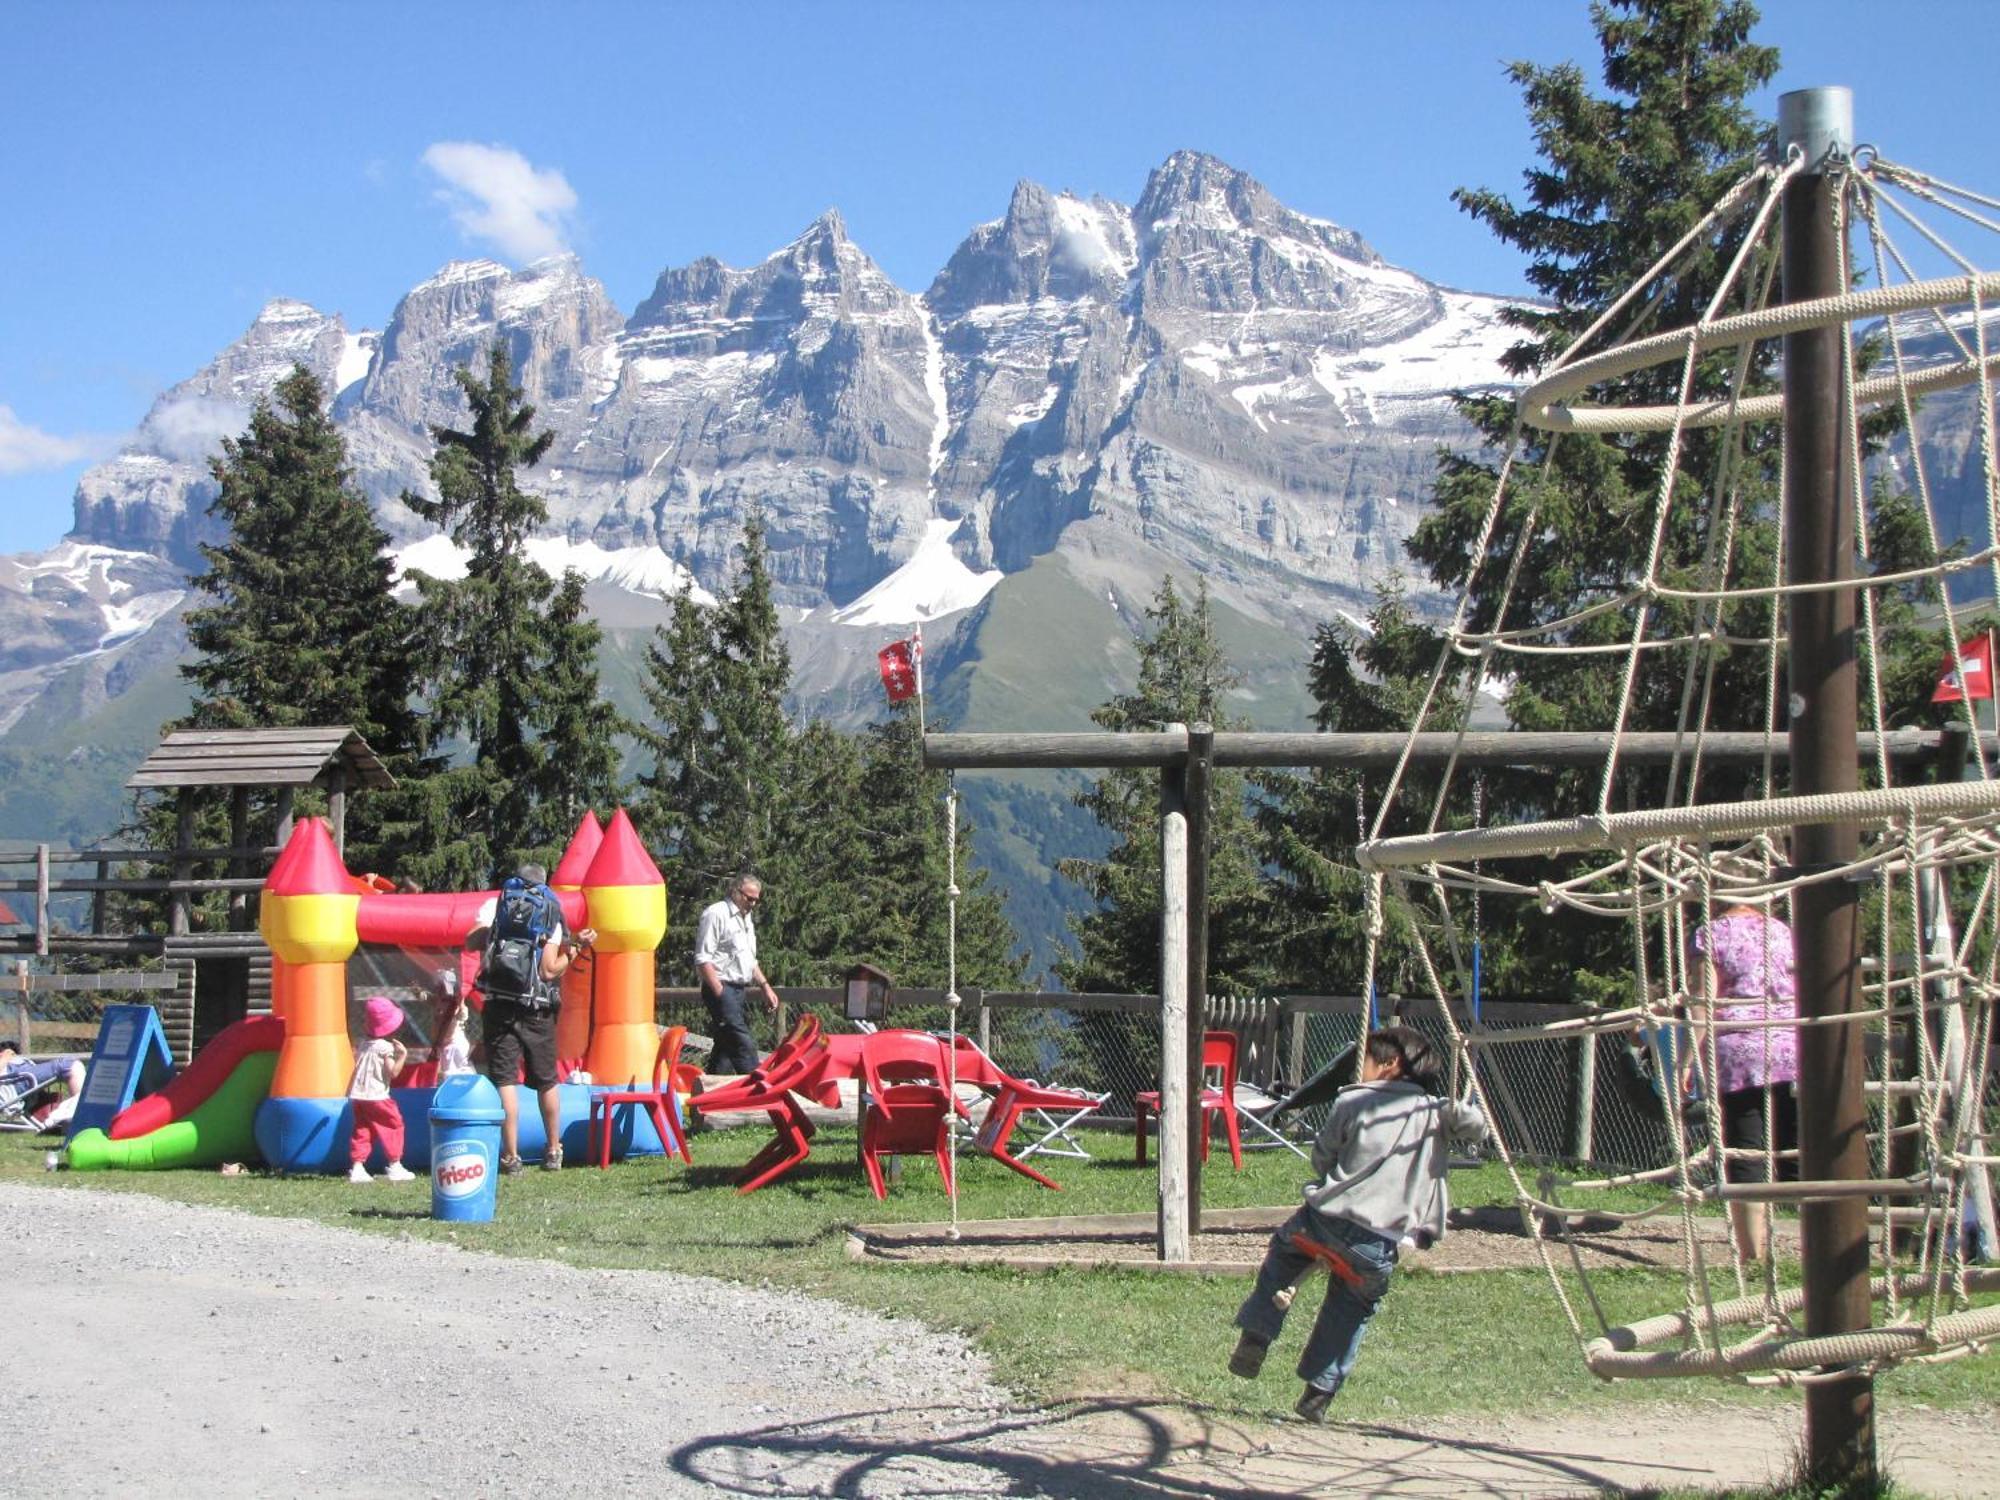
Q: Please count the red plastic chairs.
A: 6